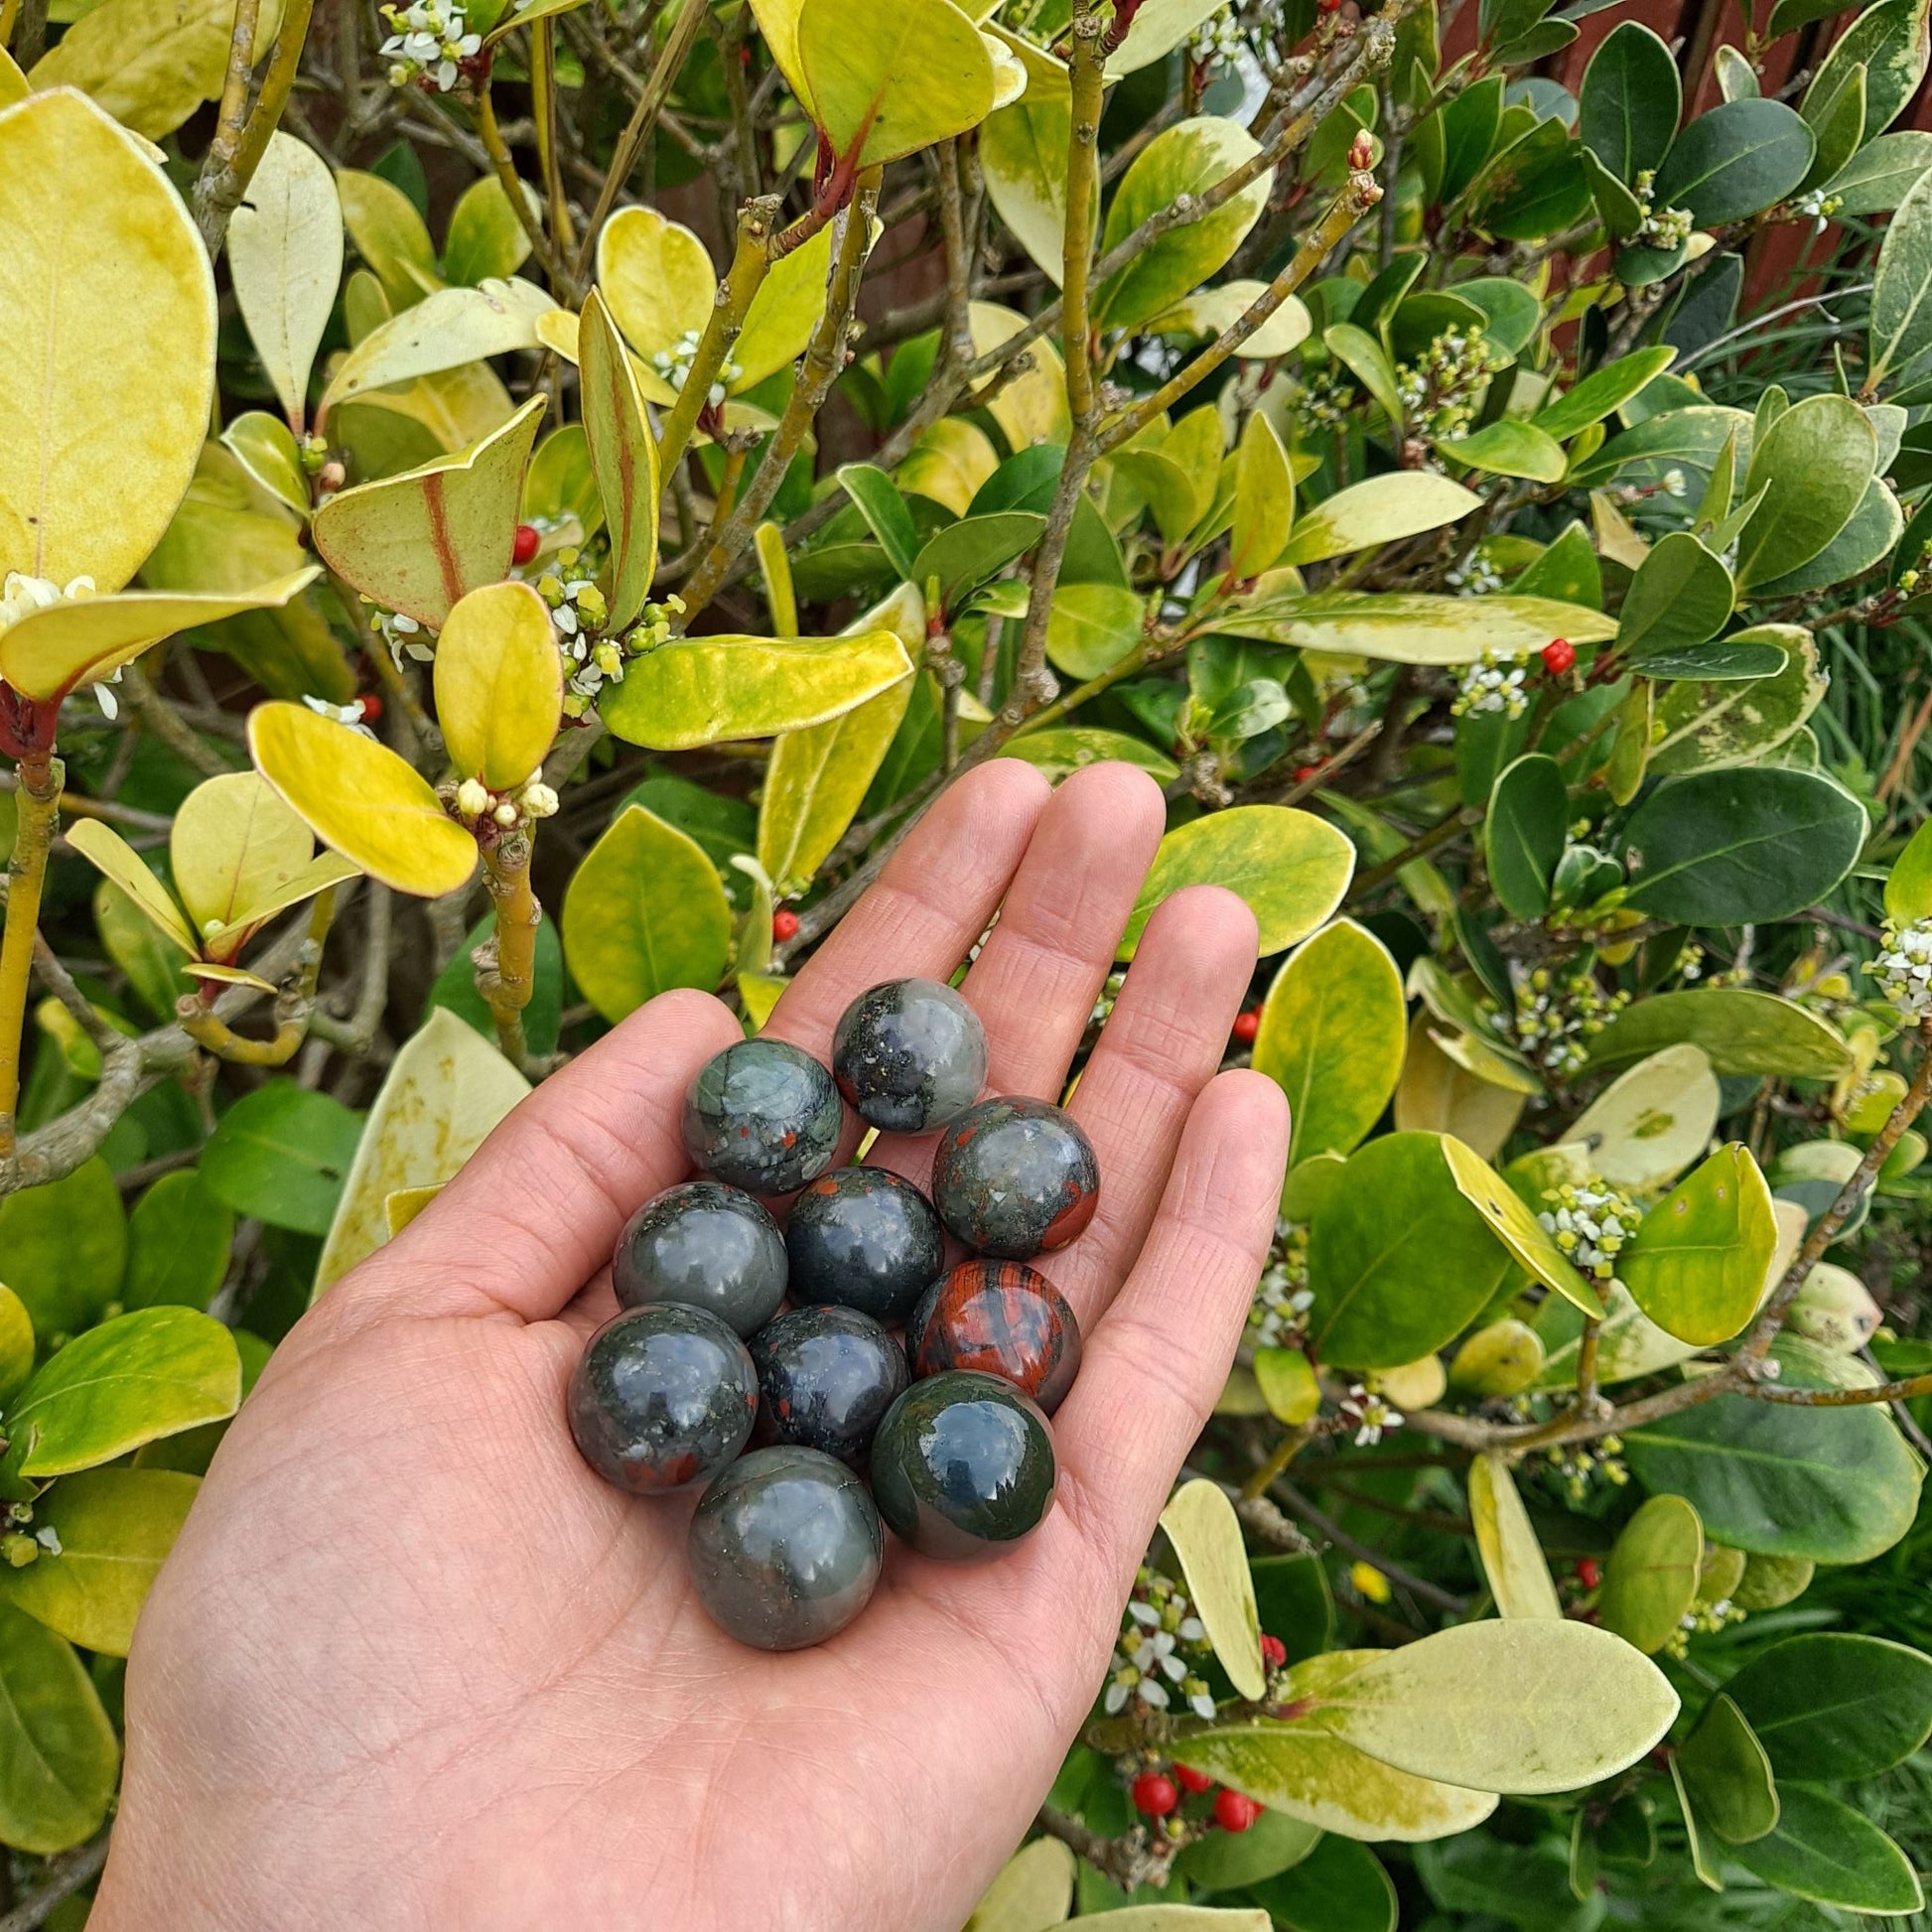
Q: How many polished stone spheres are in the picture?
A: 10